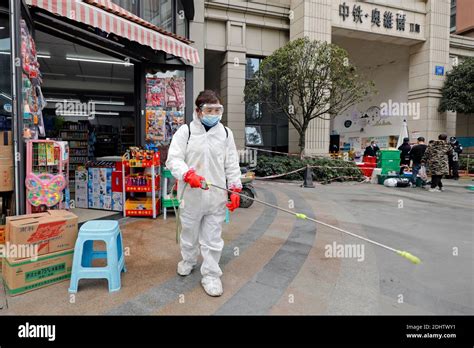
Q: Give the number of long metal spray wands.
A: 1